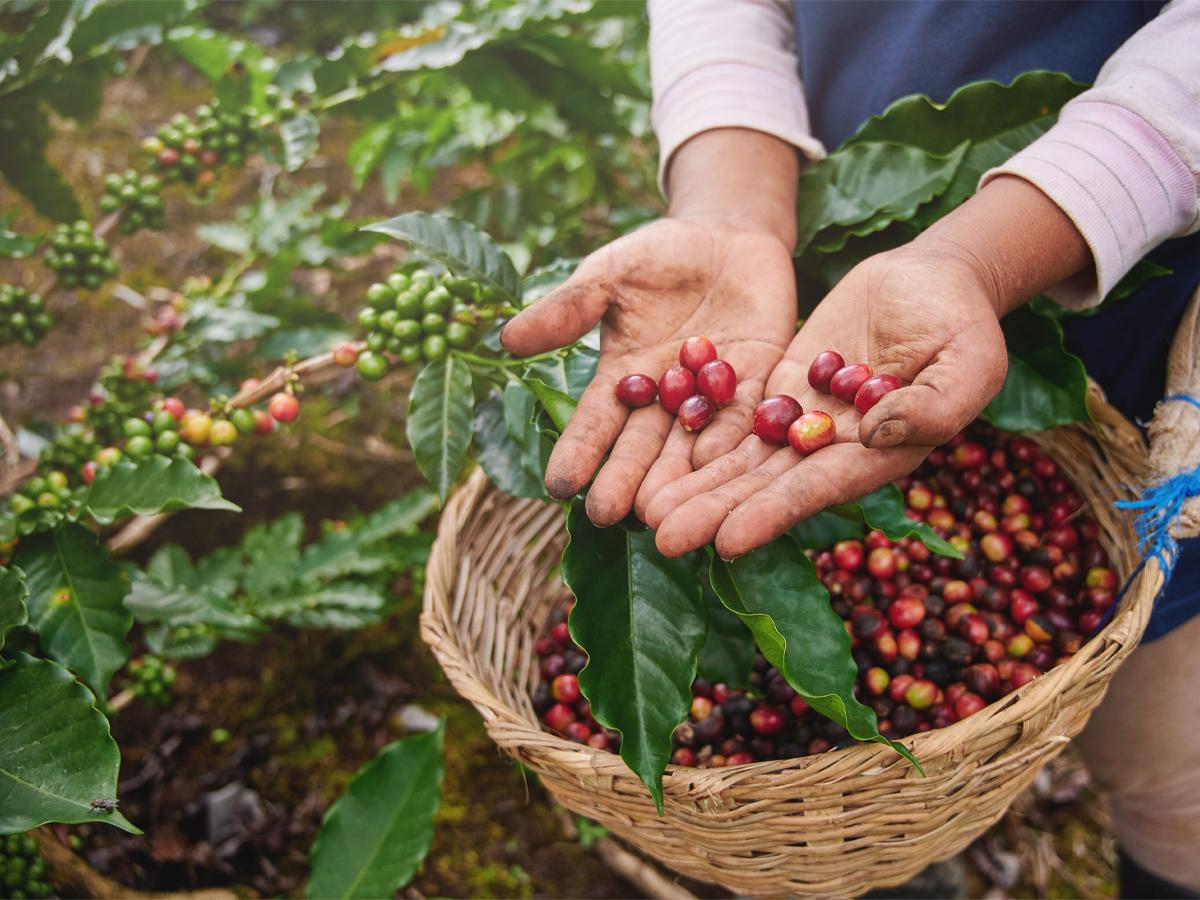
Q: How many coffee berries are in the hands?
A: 10